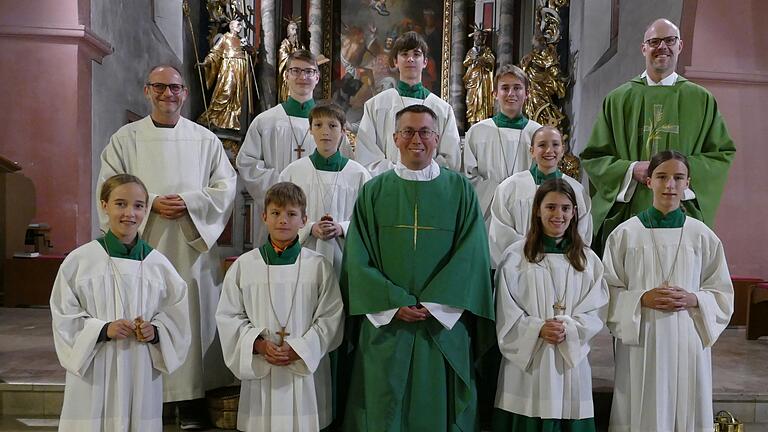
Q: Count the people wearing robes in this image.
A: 12